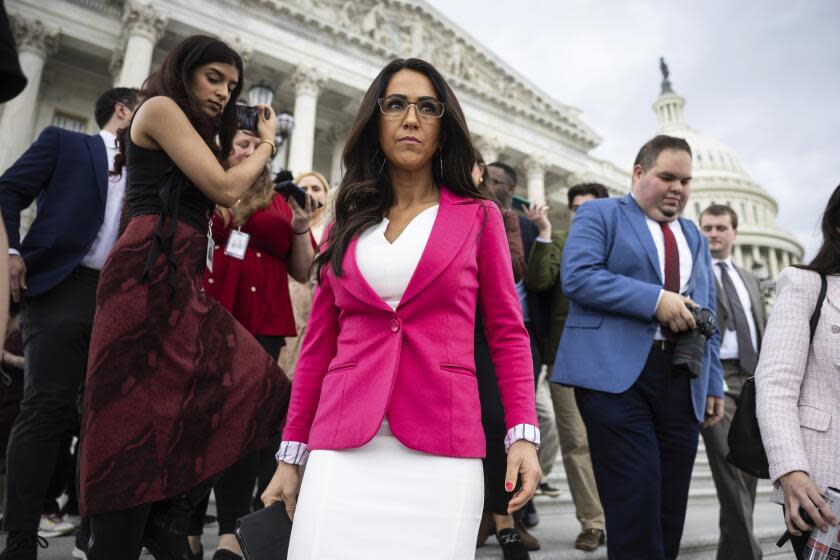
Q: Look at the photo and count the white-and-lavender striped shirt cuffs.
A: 2